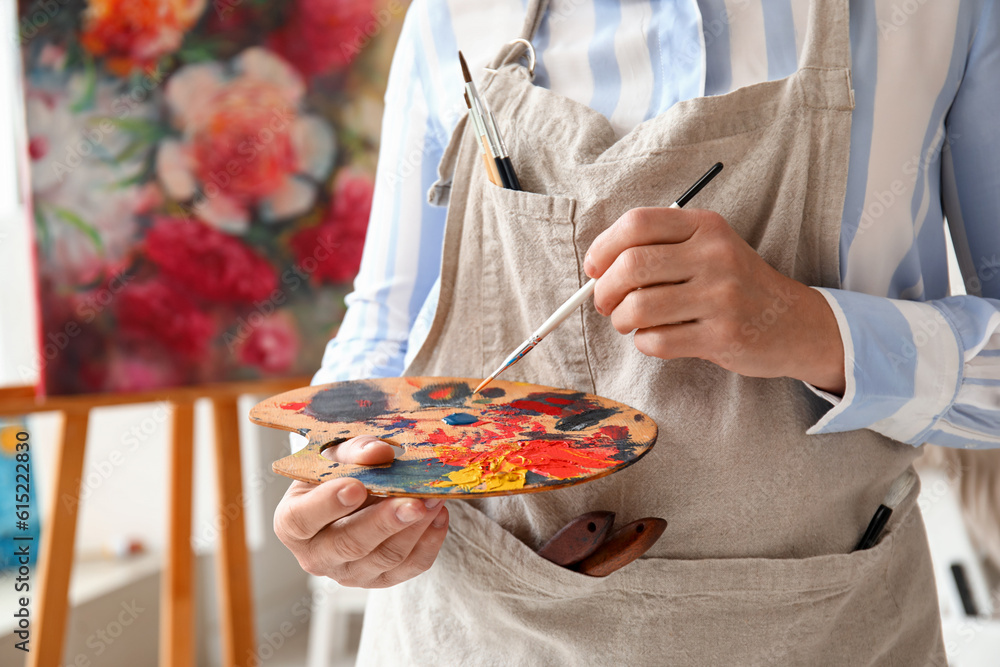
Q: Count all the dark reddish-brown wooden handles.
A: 2